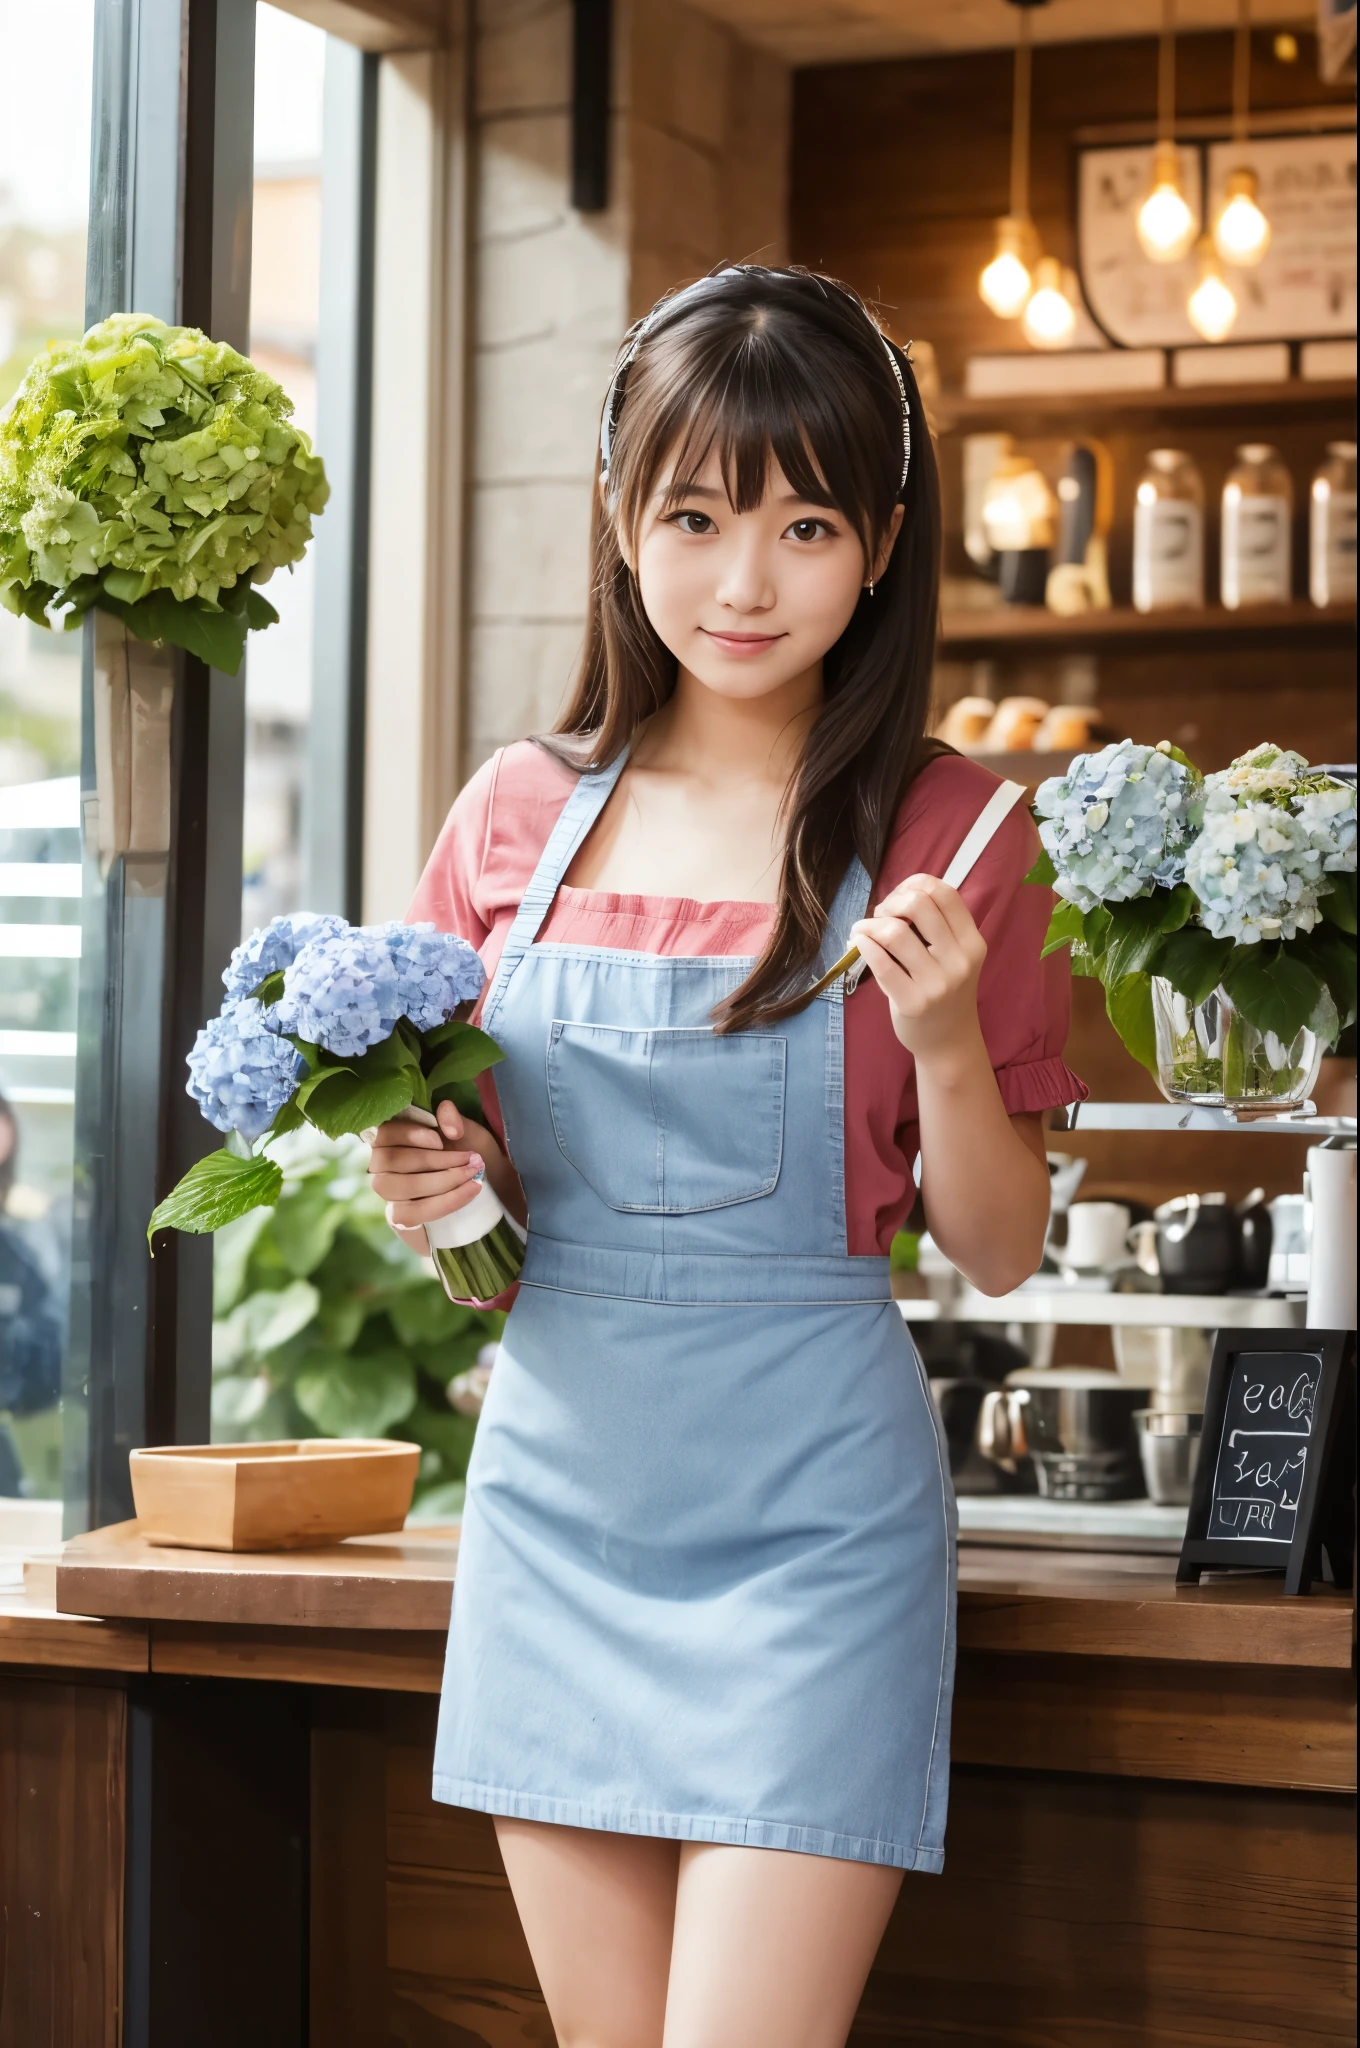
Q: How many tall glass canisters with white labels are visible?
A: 3